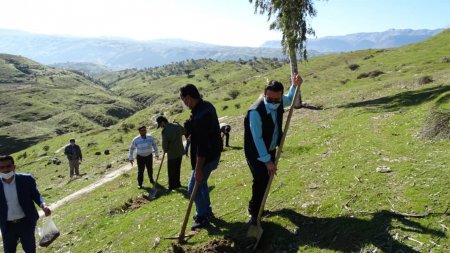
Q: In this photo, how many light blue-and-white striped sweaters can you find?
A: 1